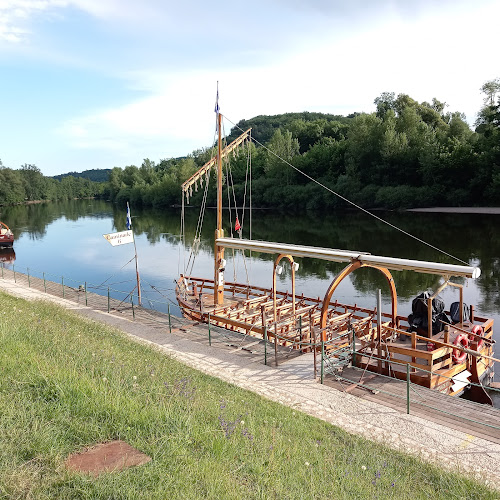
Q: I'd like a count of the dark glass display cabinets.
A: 0